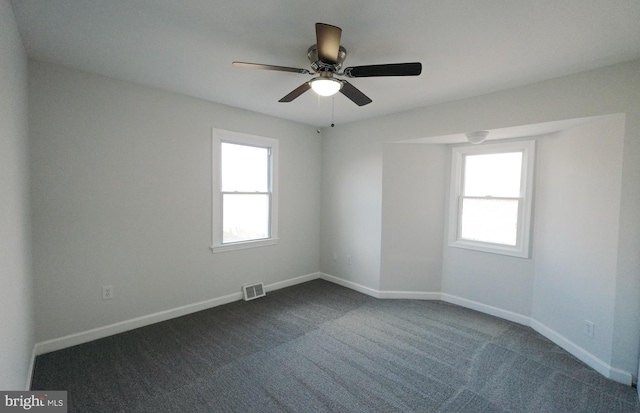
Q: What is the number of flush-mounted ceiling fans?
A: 1